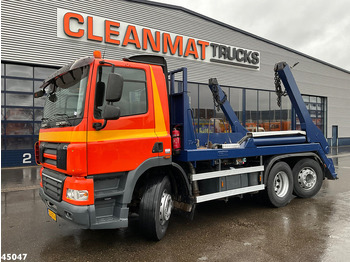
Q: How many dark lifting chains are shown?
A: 2